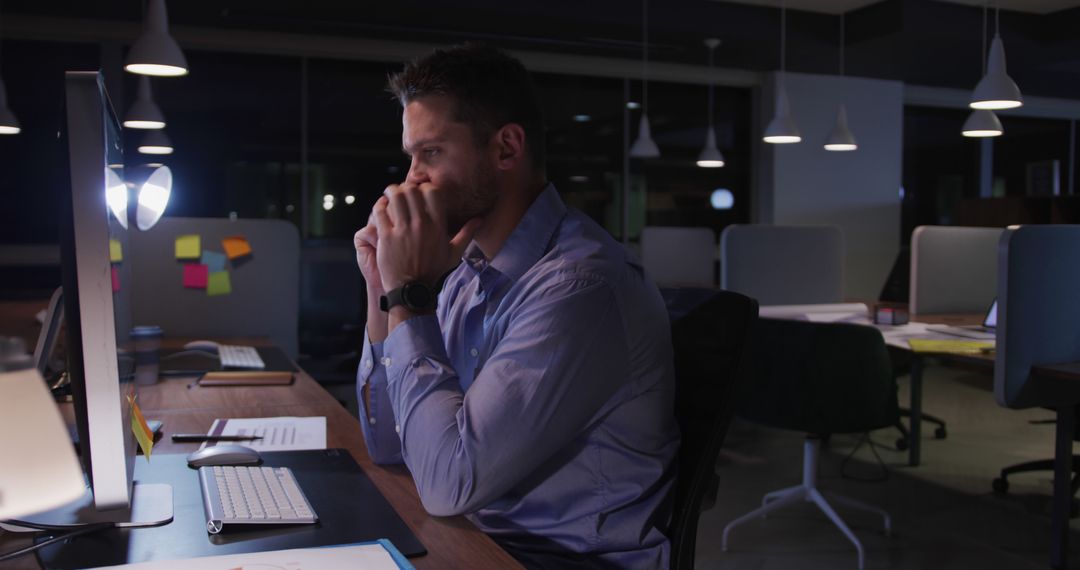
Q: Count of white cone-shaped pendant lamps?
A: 10